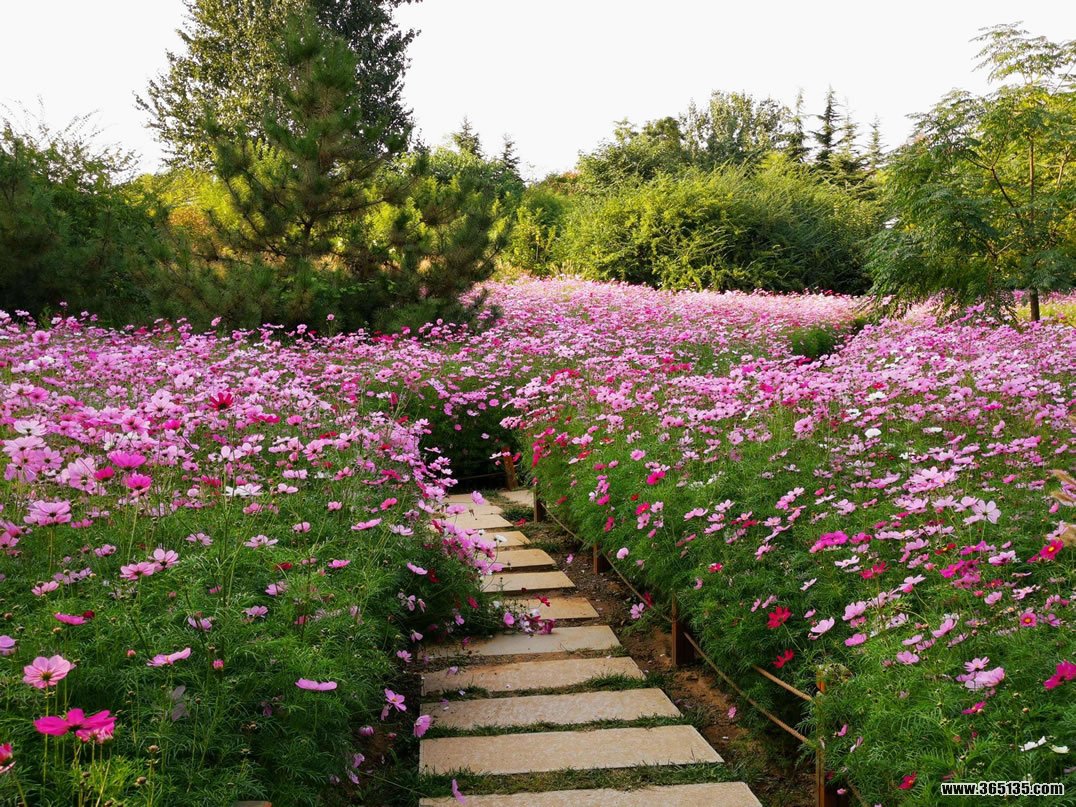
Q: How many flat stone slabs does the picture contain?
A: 13